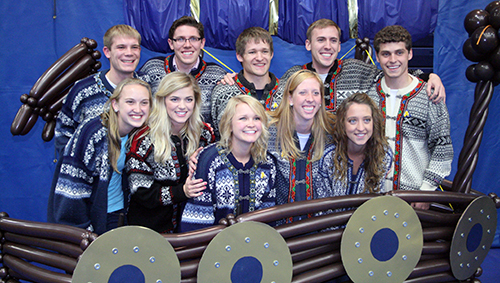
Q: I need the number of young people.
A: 10